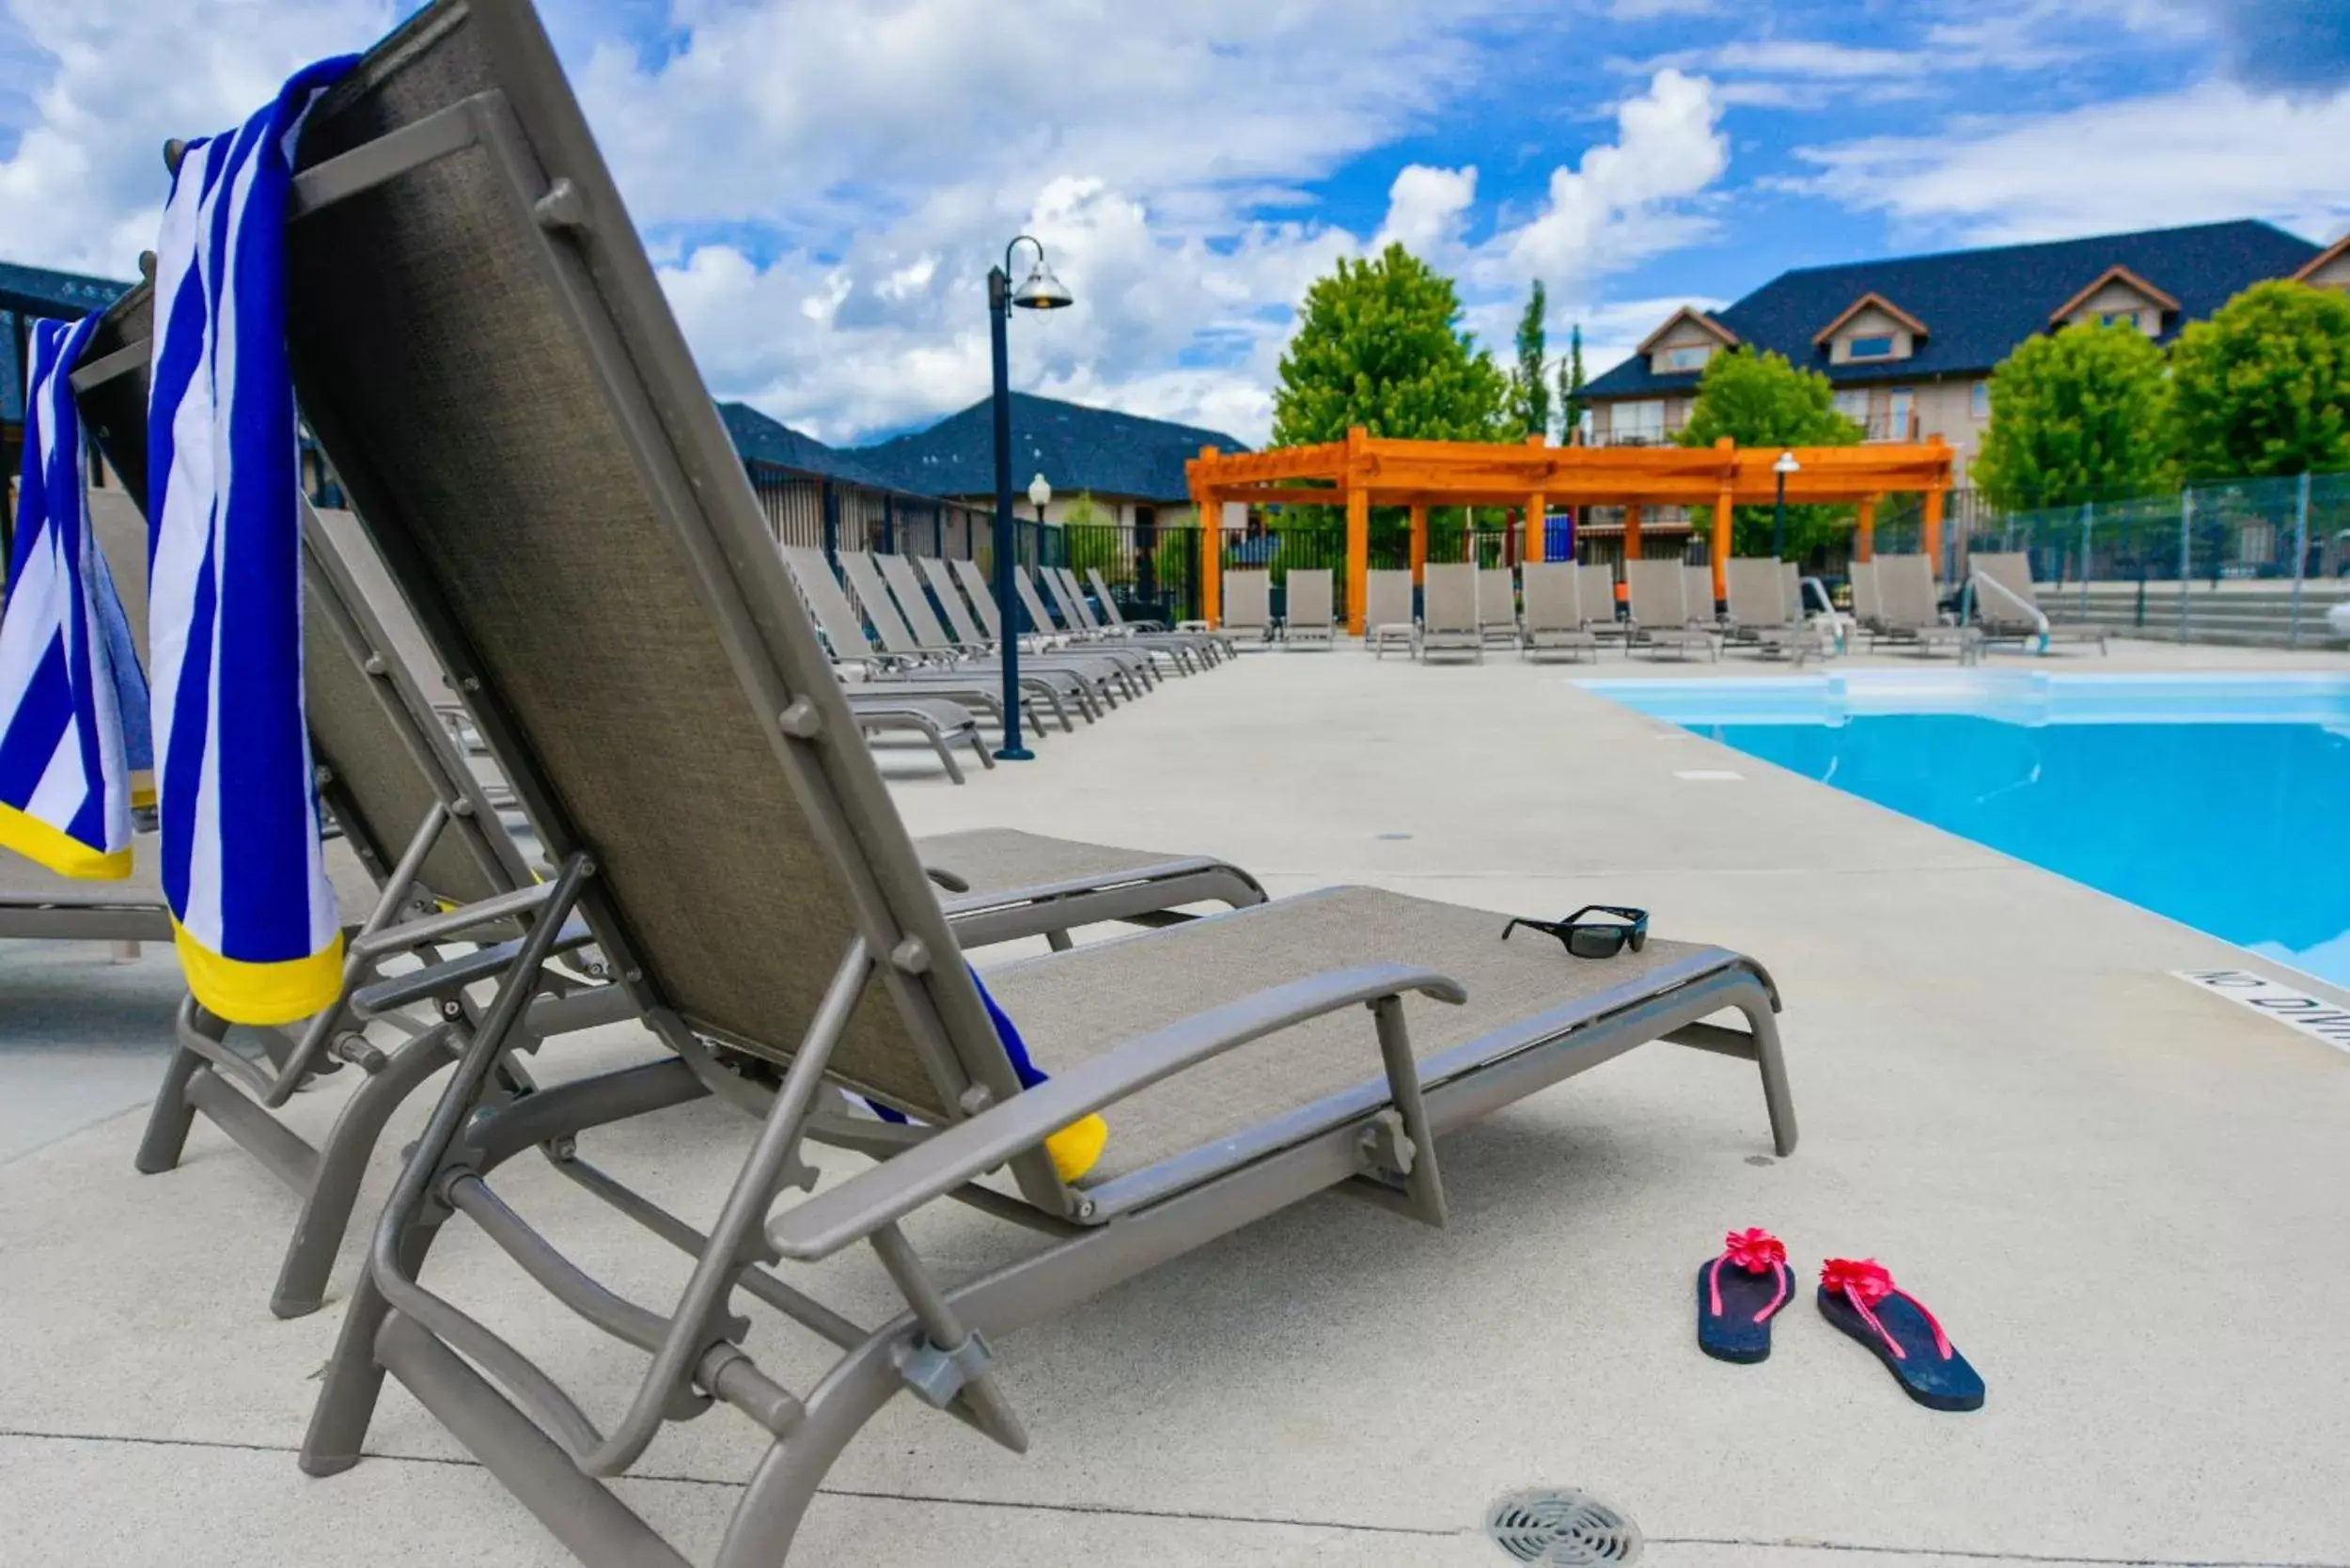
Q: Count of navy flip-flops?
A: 2